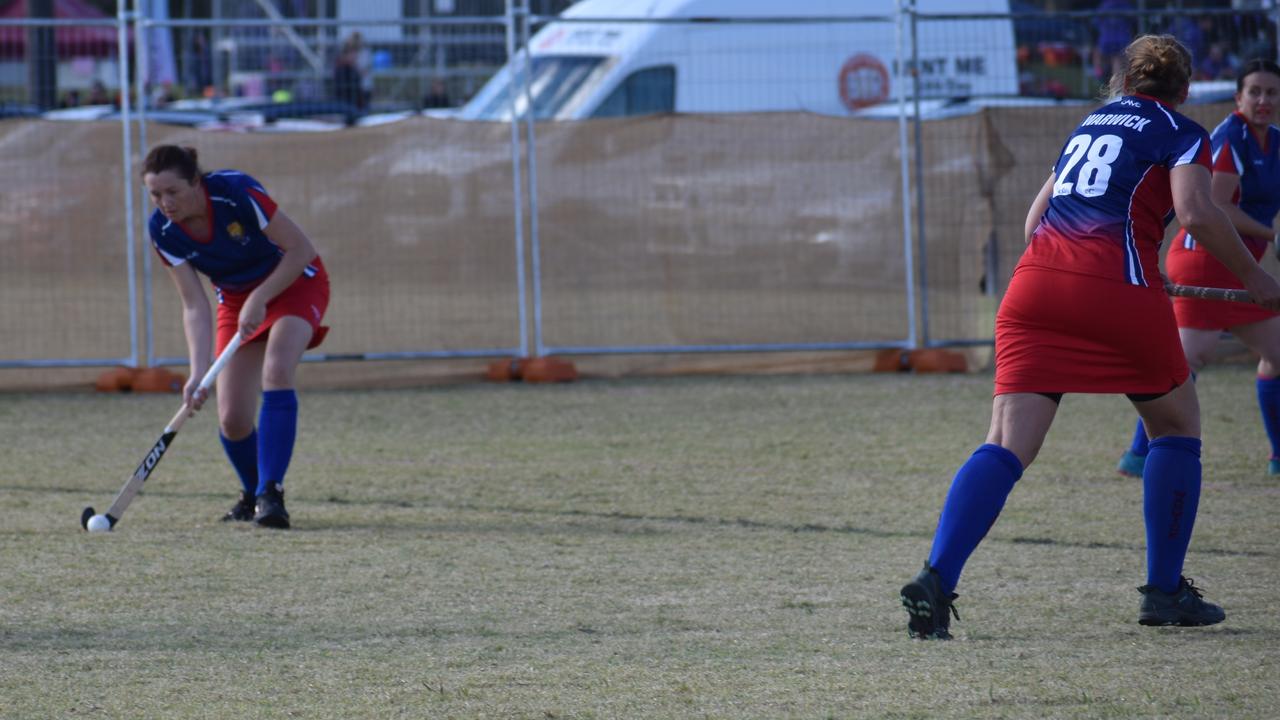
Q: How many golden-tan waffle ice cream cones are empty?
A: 0